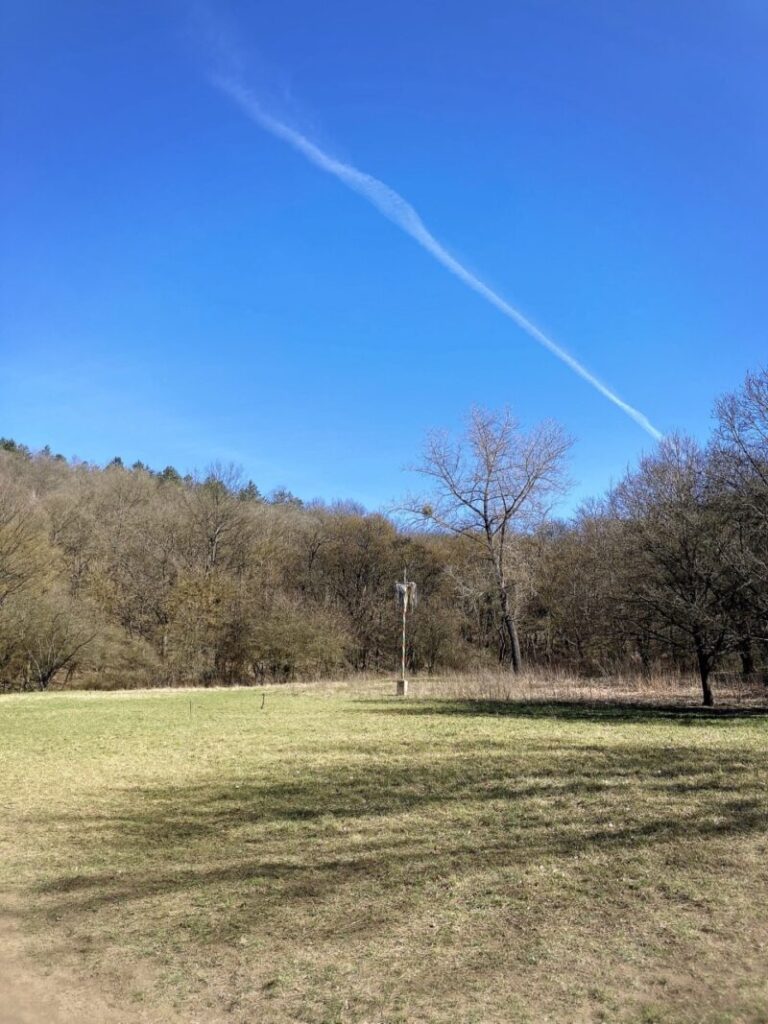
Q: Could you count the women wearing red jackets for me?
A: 0